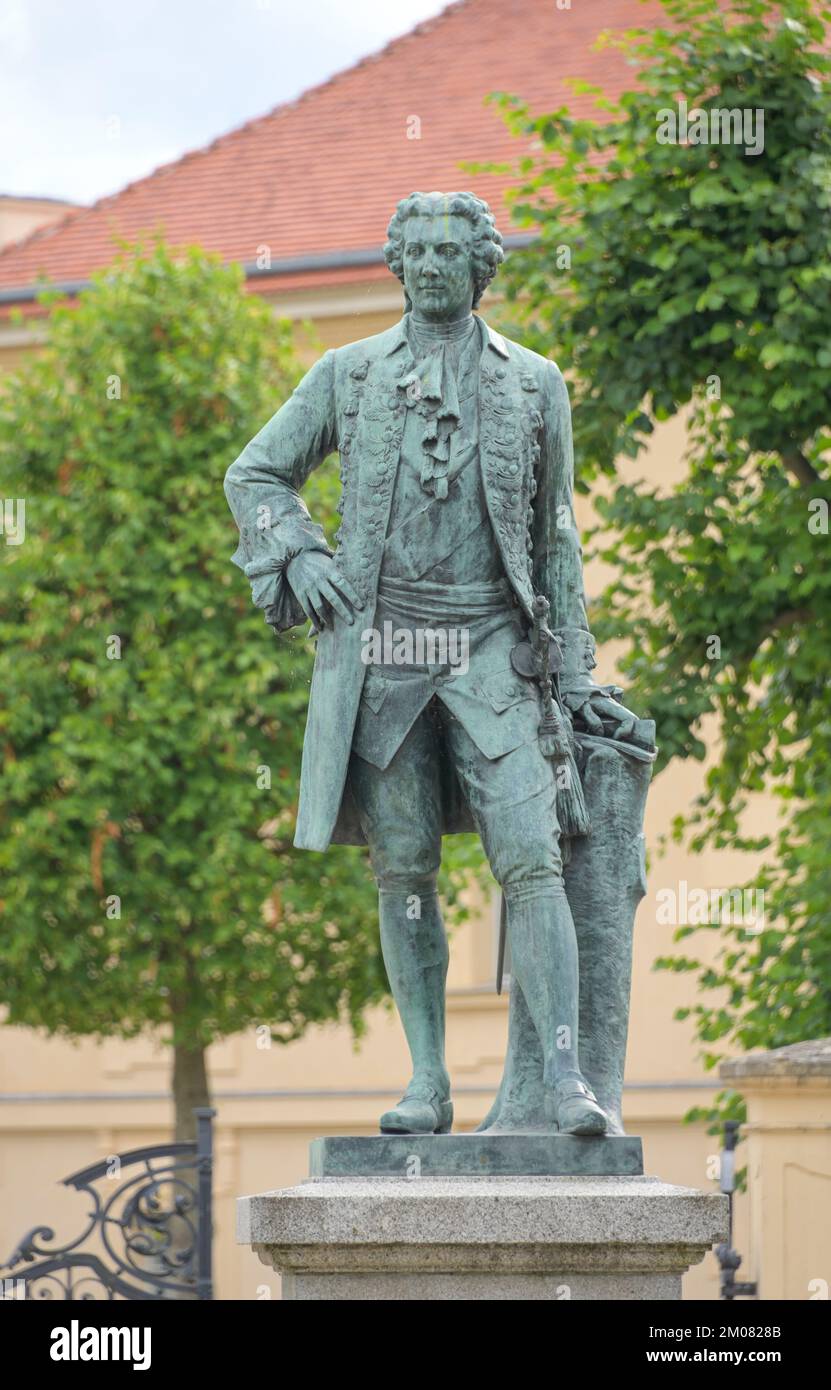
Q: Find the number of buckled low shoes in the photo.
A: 2